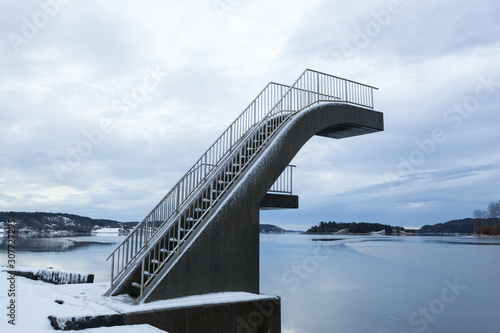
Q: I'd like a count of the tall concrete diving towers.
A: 1